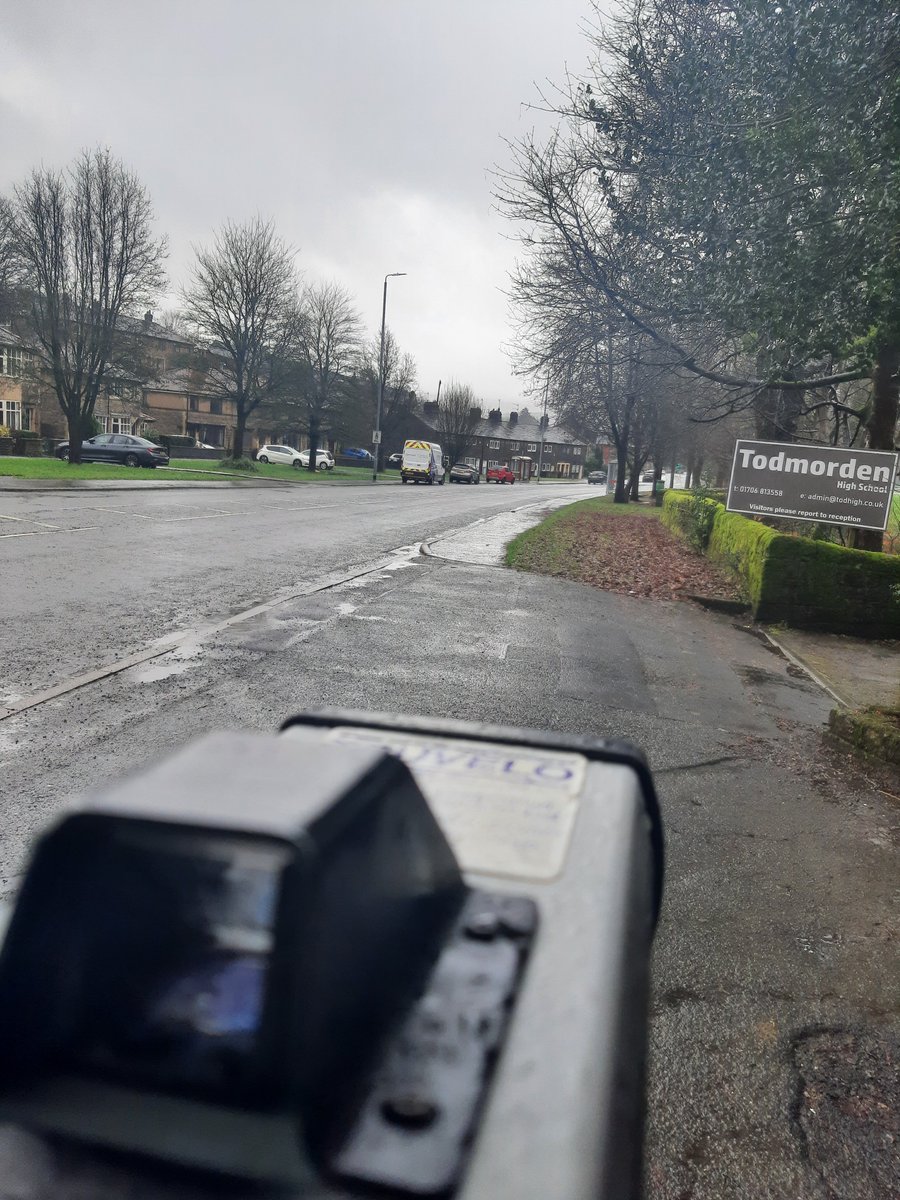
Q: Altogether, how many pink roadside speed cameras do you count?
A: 0